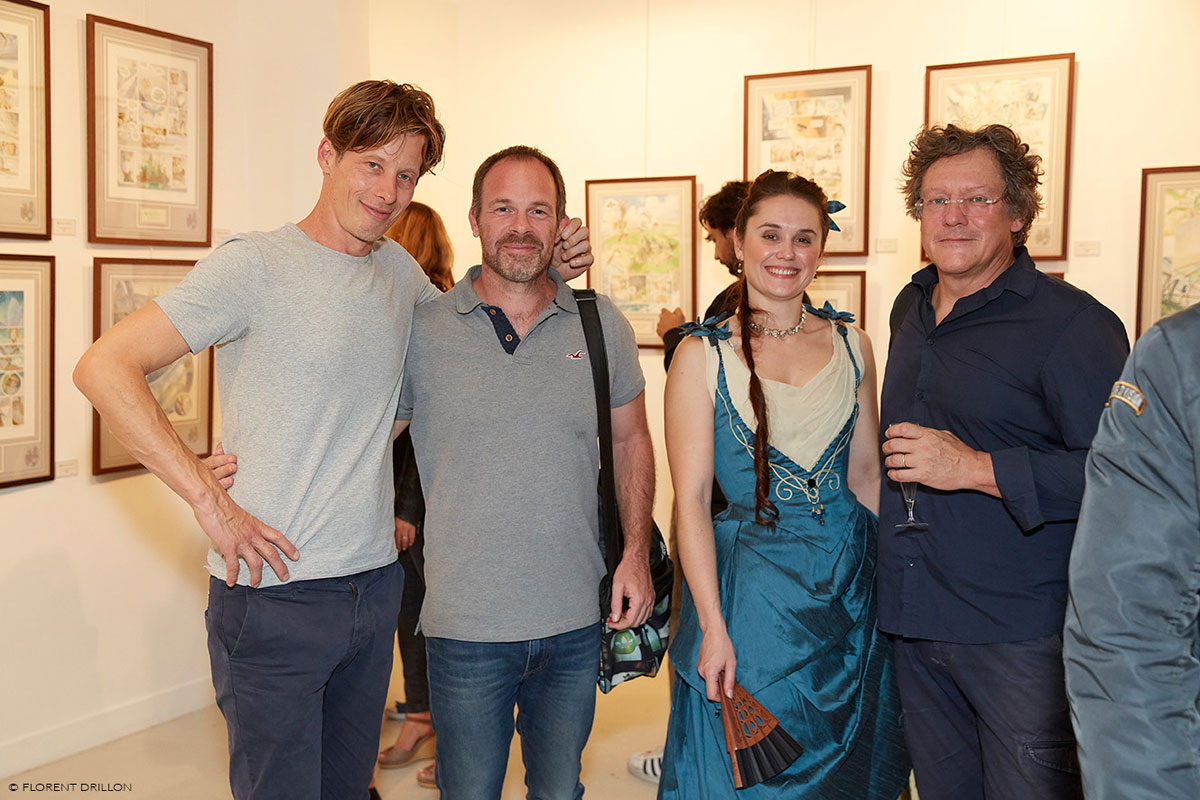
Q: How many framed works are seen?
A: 9